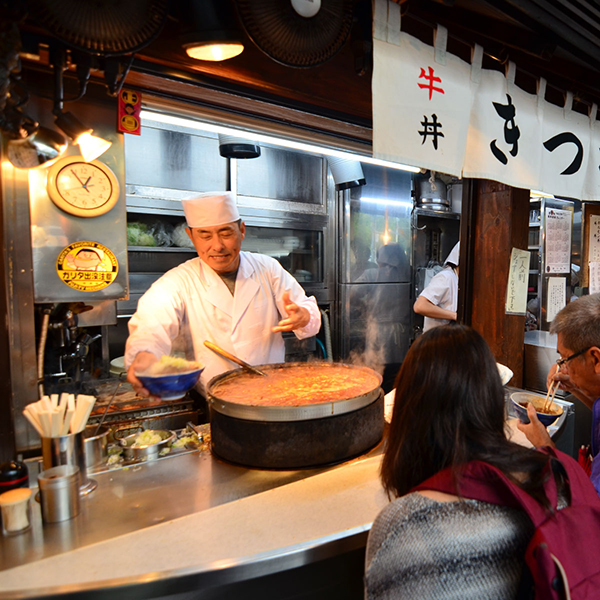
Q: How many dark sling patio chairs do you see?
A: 0